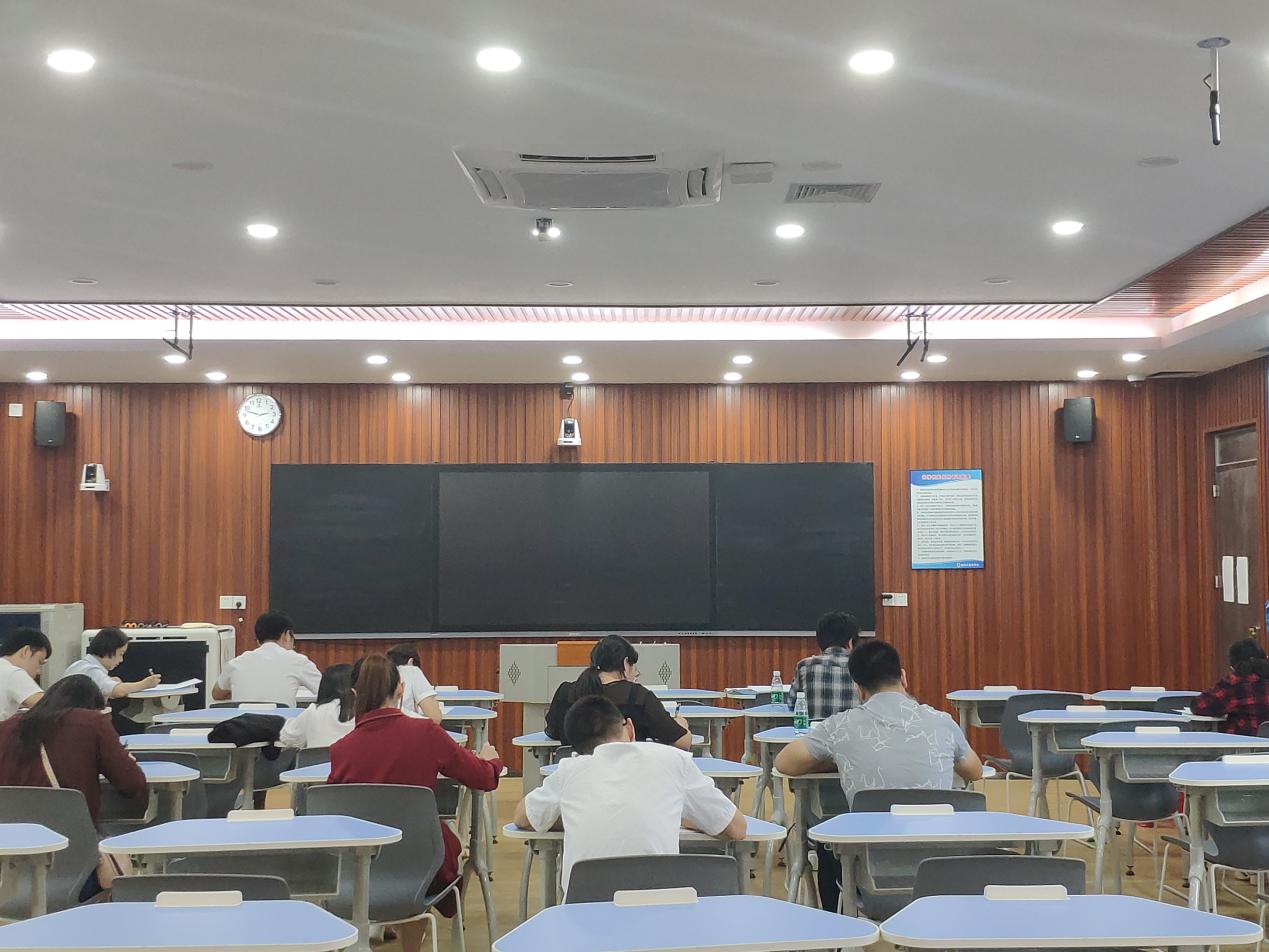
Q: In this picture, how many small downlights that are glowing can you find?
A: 13